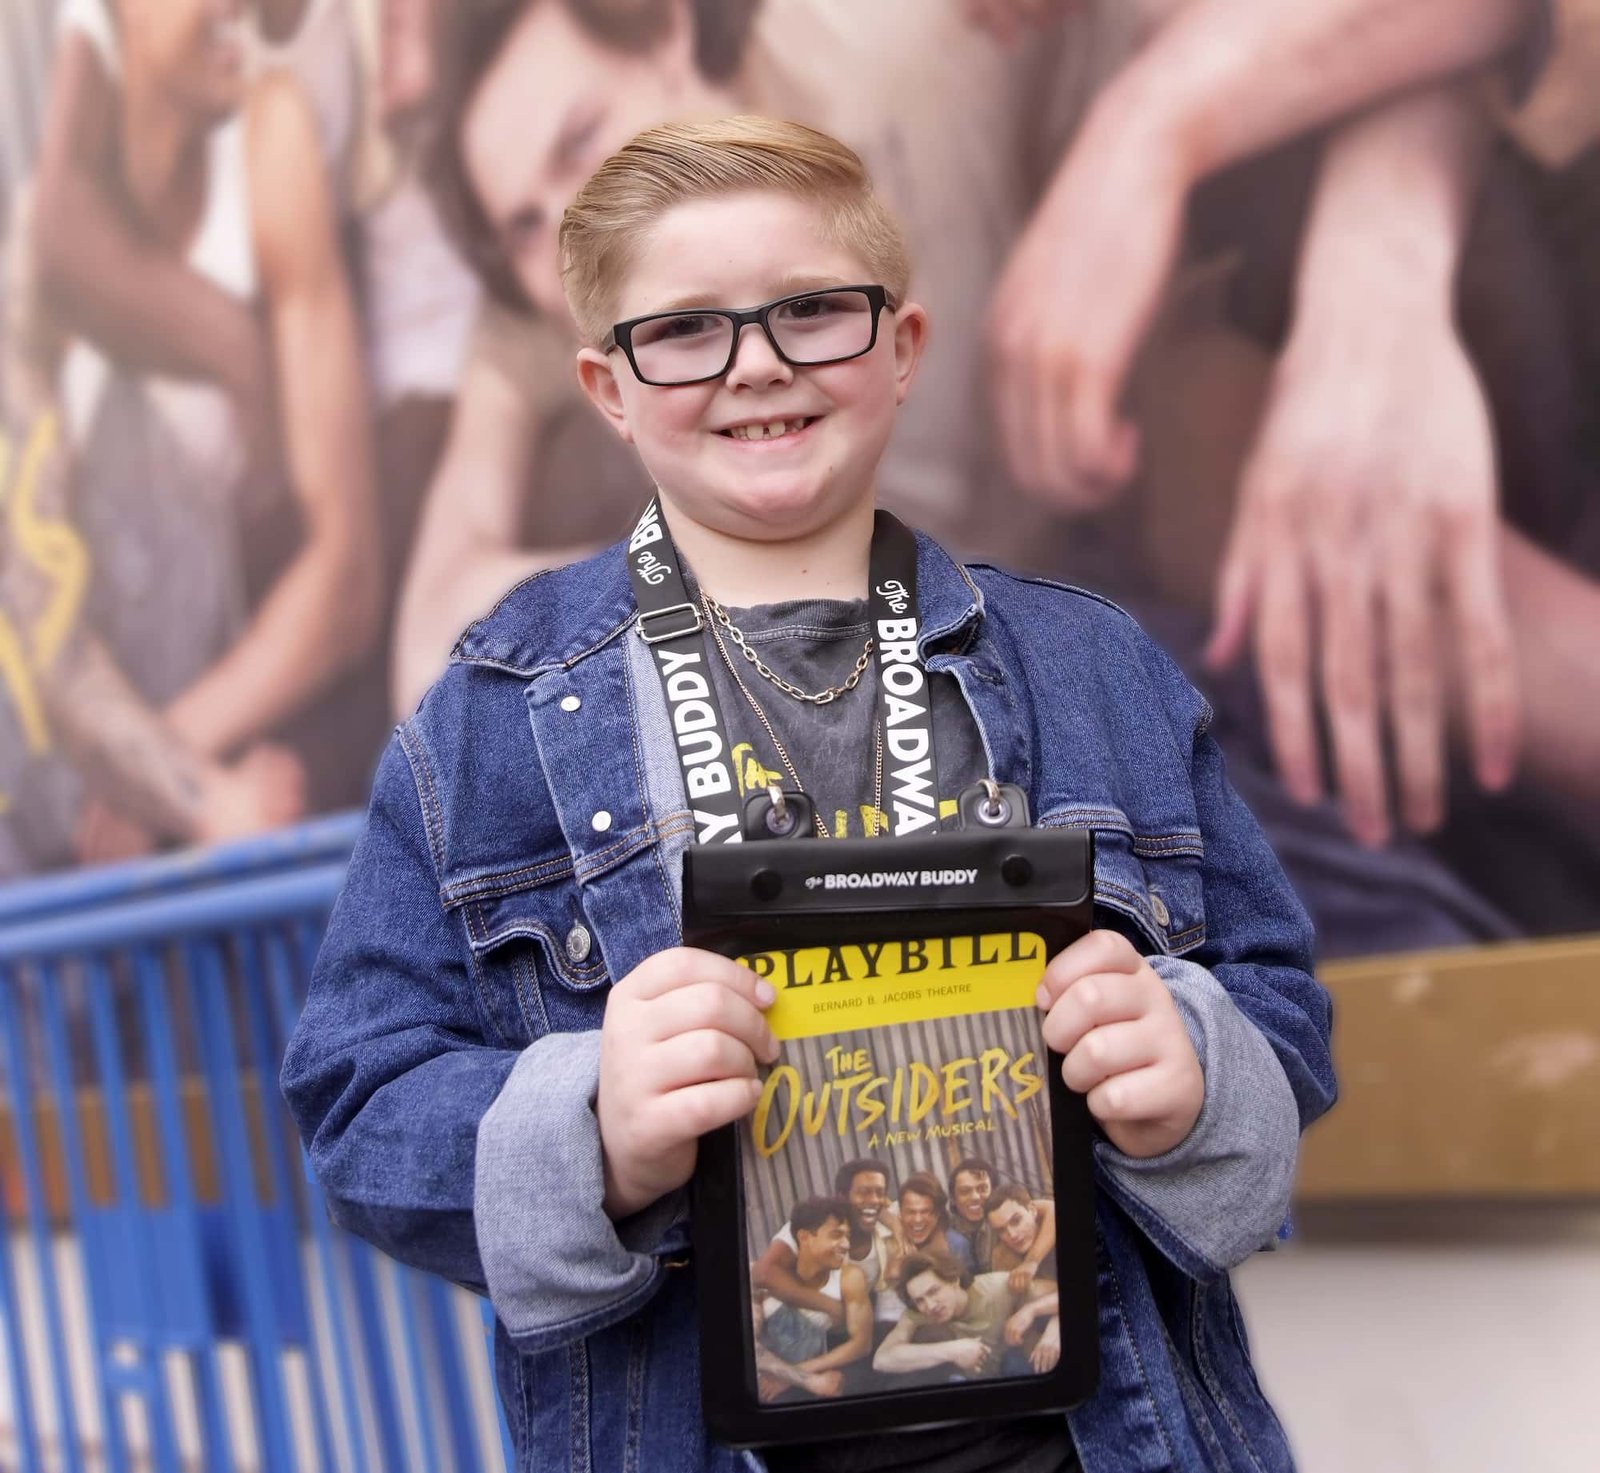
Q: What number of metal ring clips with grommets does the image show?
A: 2